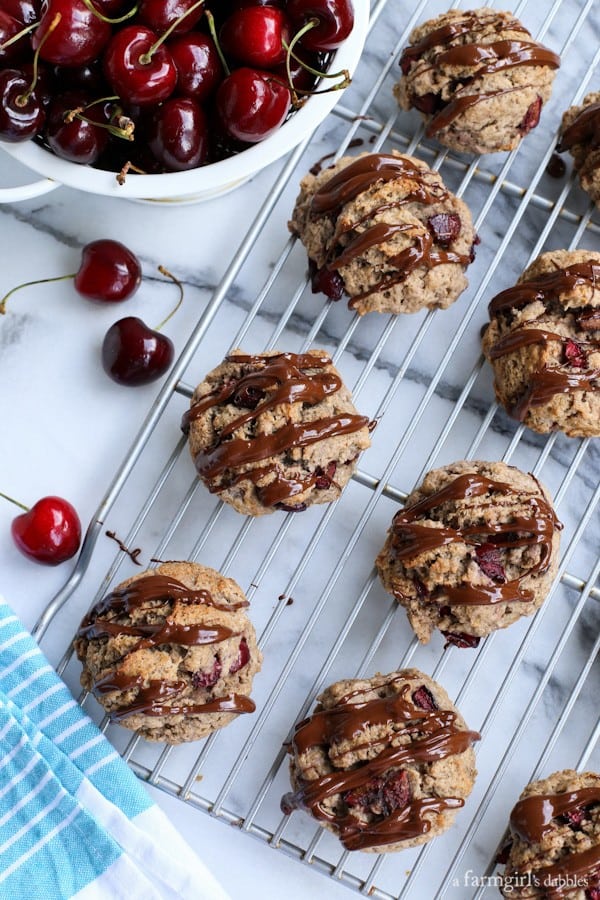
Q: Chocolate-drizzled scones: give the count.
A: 9